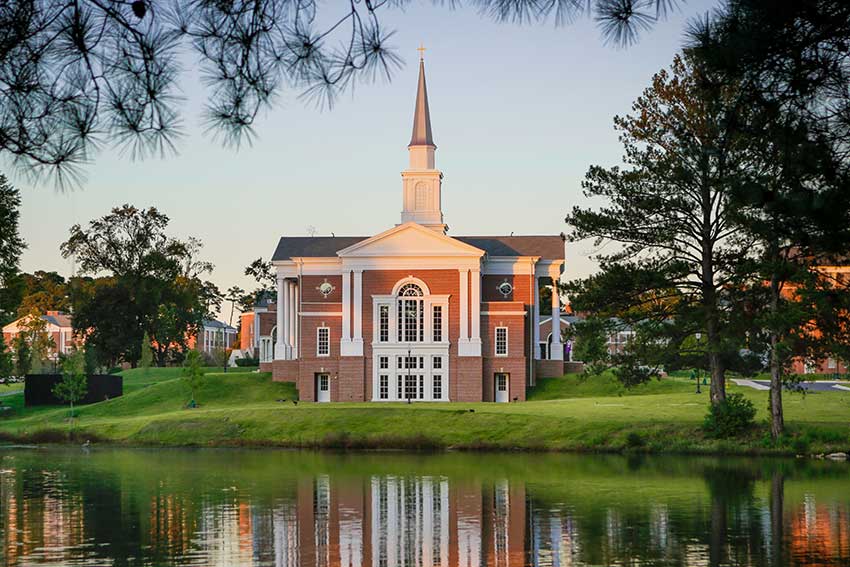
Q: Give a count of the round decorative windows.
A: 2